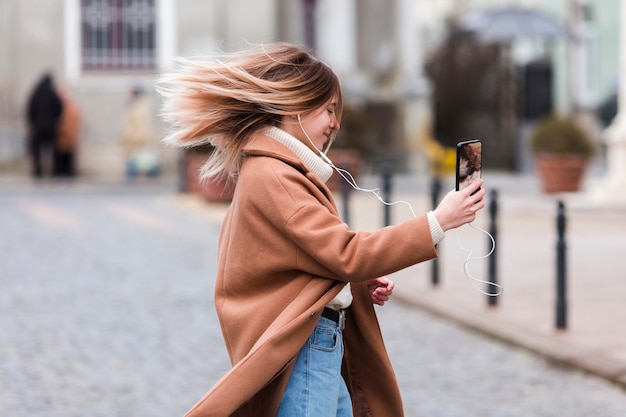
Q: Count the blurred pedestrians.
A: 3